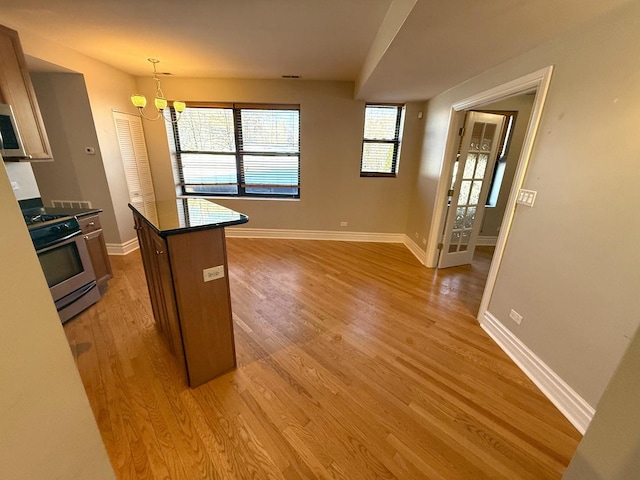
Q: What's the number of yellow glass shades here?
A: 3